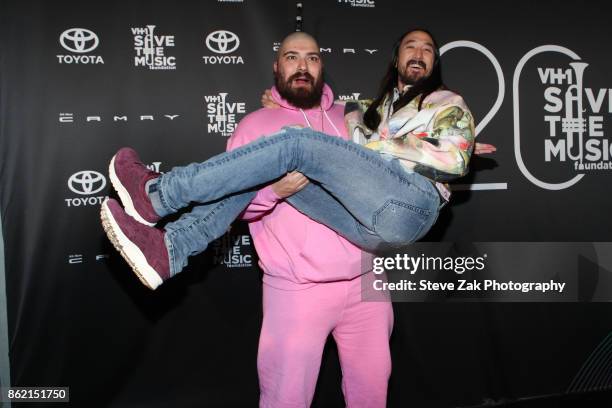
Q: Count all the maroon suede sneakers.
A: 2